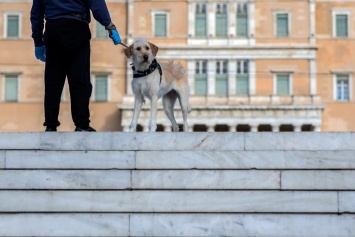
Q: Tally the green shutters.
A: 14